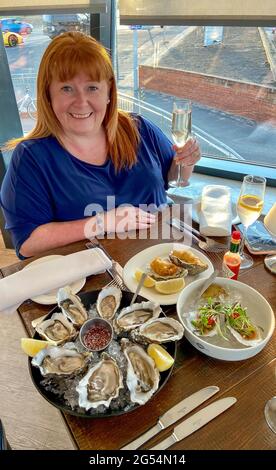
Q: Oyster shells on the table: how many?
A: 12